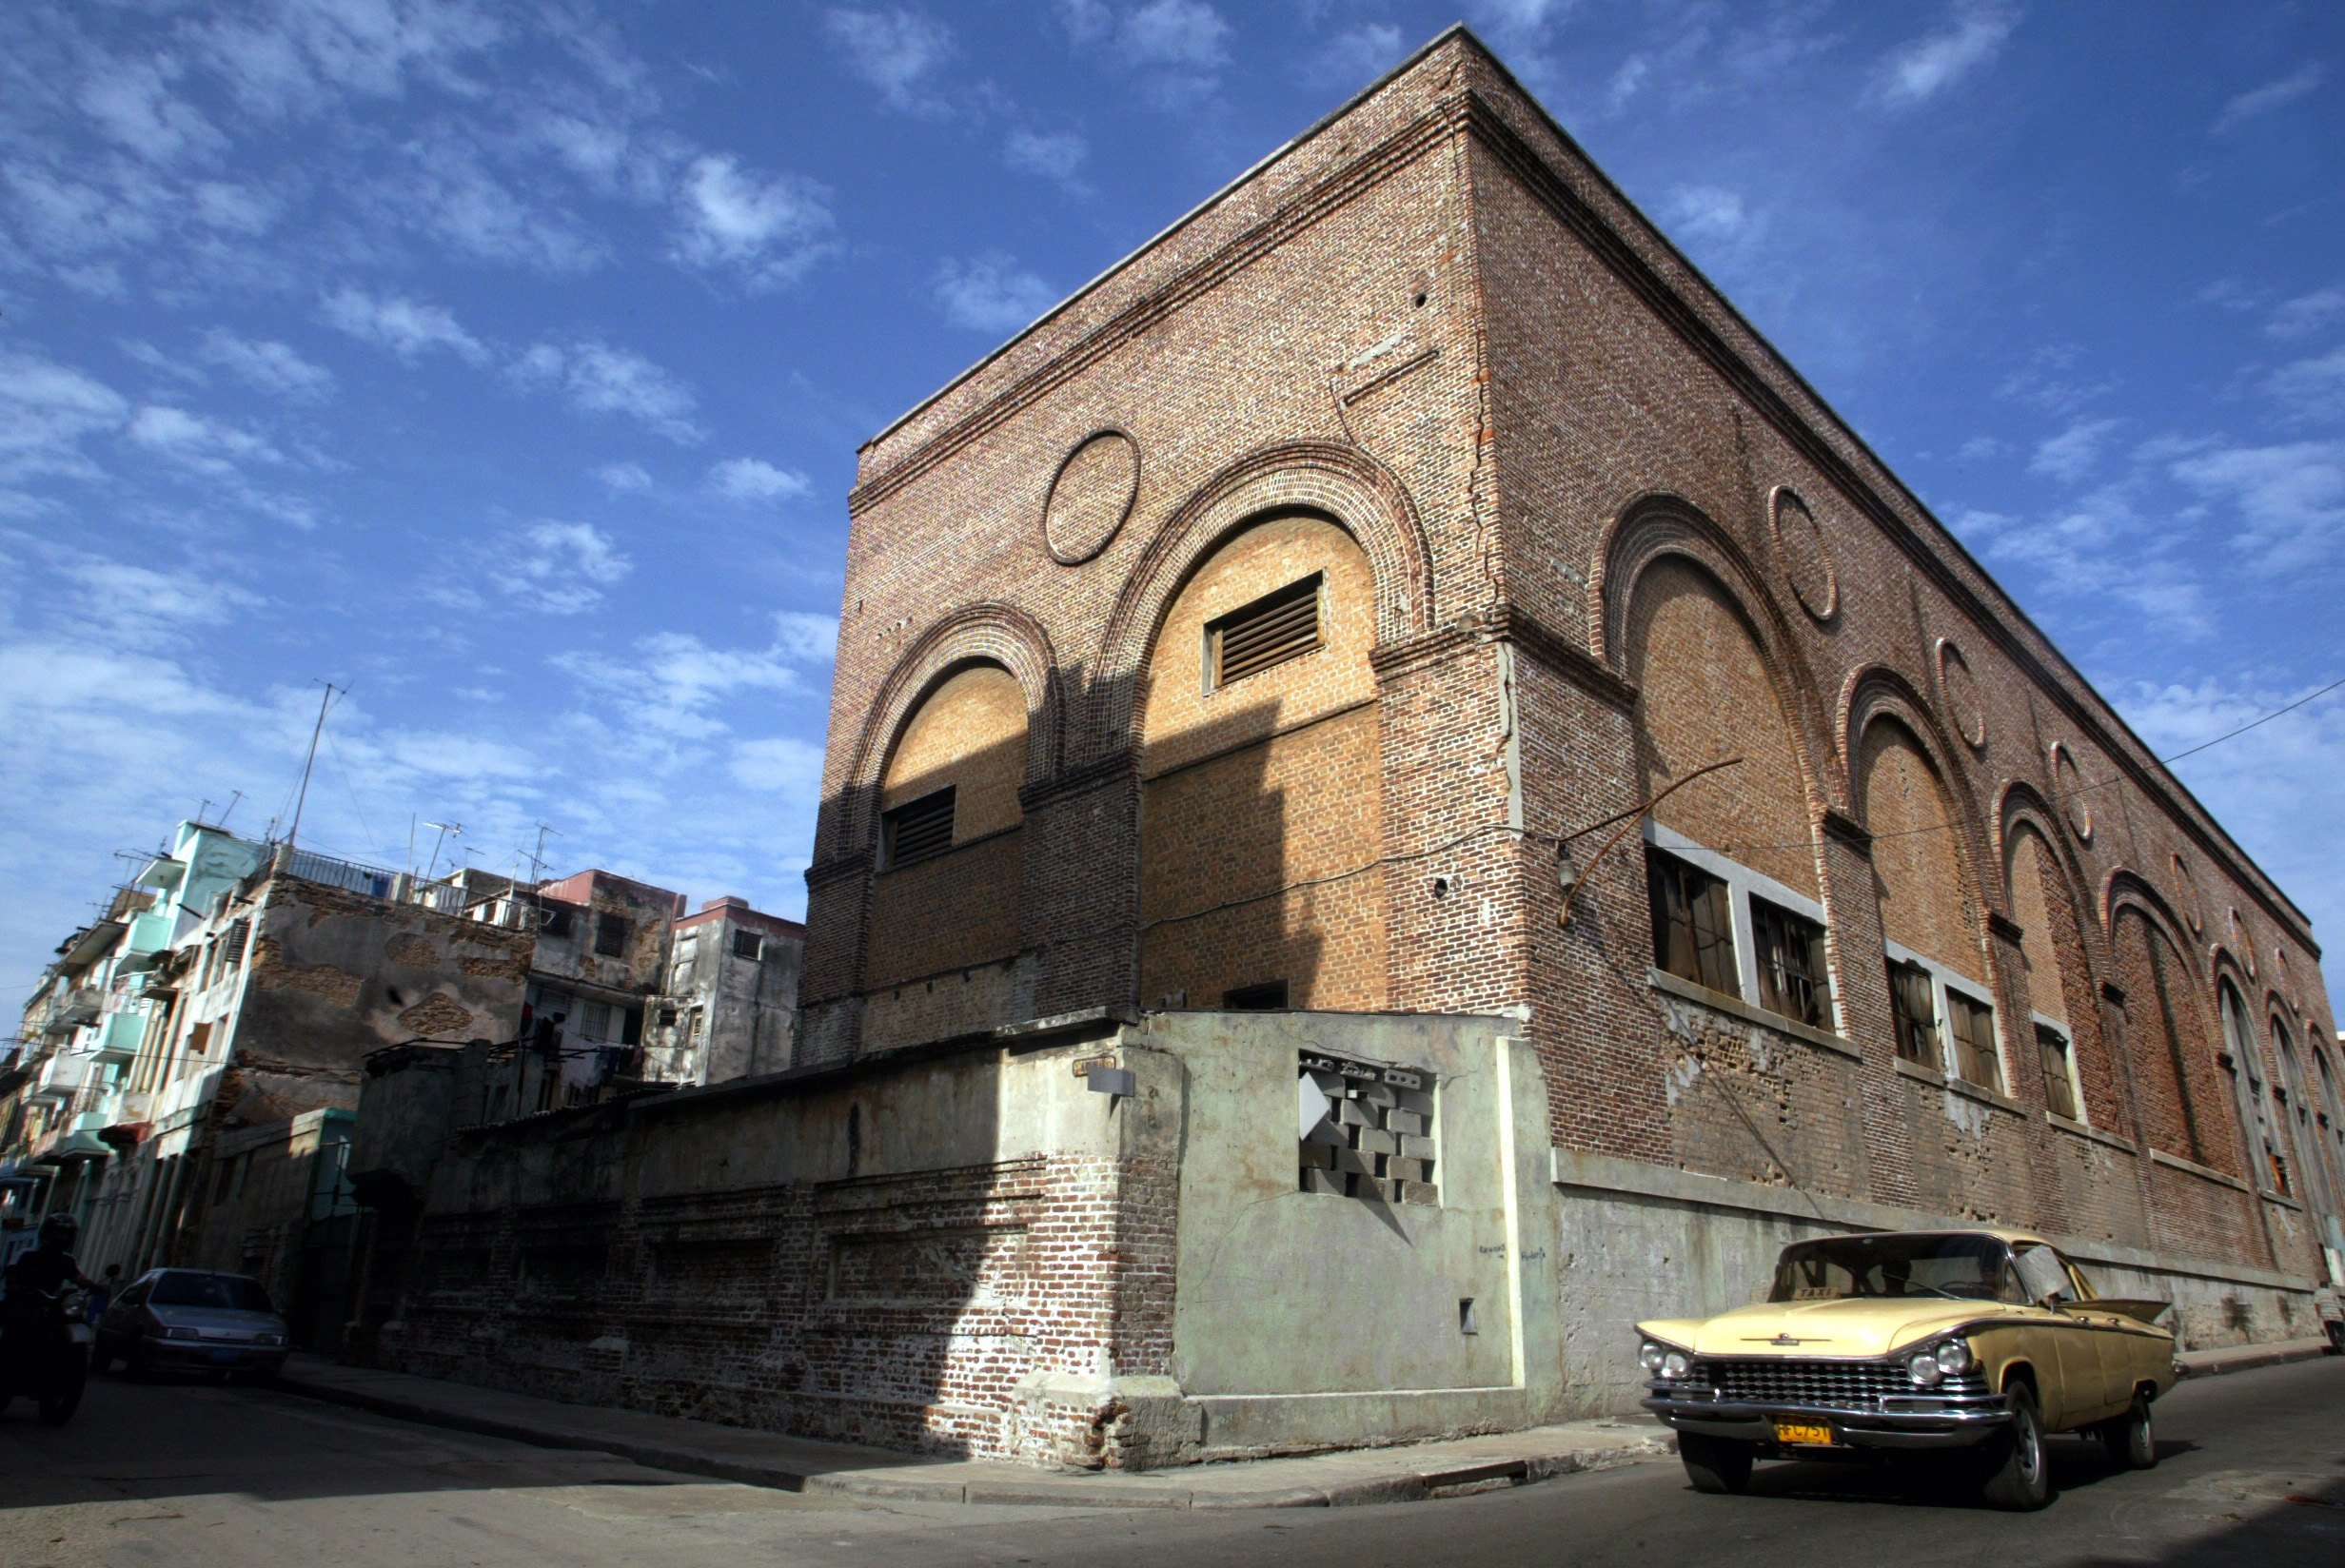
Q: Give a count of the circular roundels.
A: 7